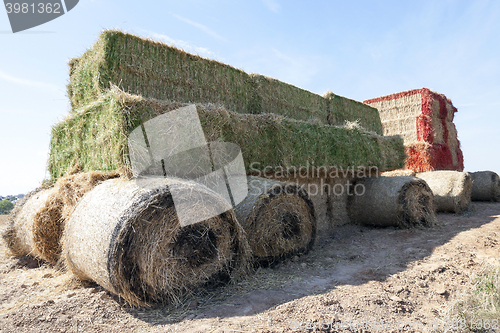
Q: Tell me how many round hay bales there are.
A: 6